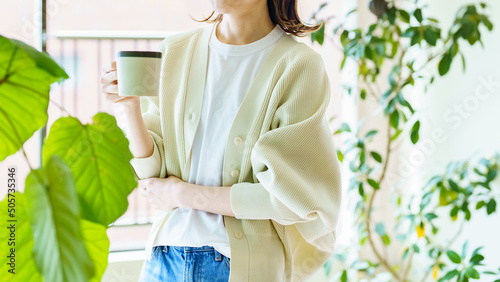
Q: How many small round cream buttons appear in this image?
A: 3